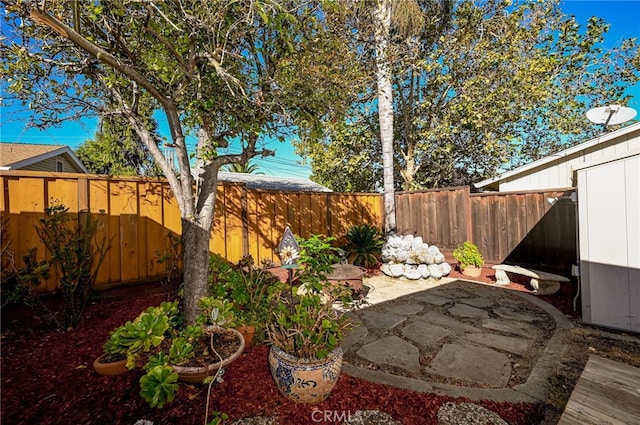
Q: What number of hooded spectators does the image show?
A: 0